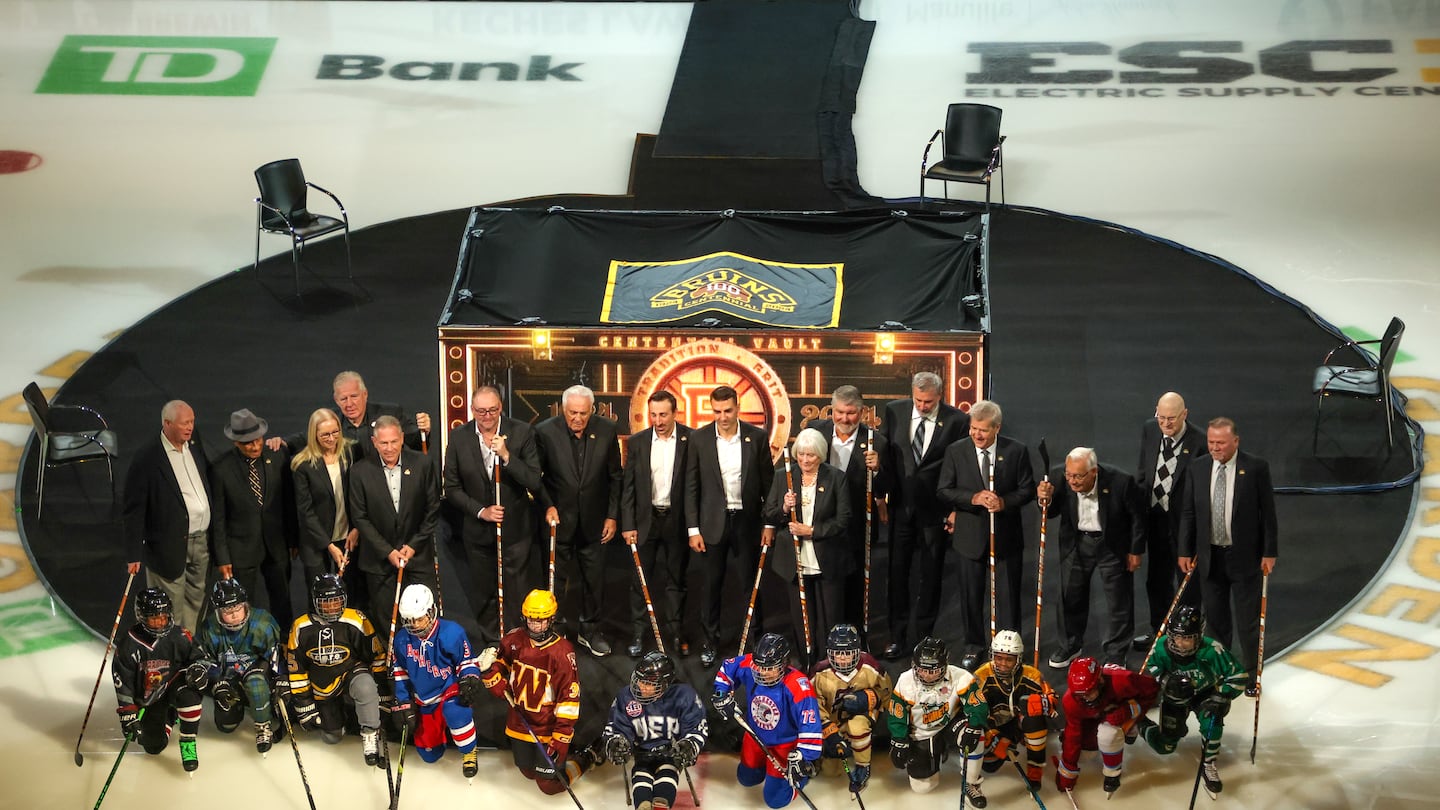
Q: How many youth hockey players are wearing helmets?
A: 12